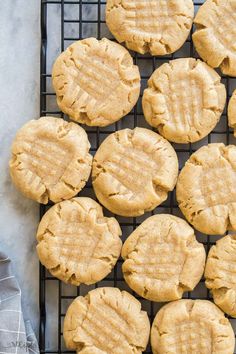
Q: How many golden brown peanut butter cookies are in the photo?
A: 13